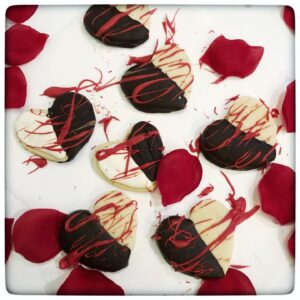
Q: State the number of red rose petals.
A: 13